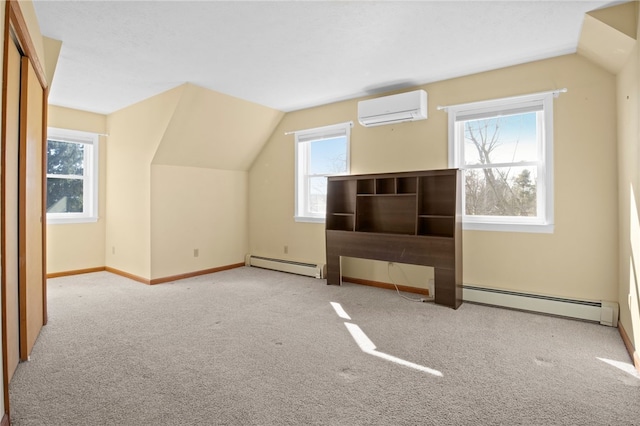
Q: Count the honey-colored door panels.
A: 2